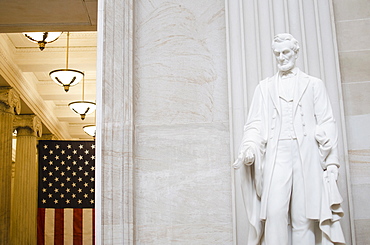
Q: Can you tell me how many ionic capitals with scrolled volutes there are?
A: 2